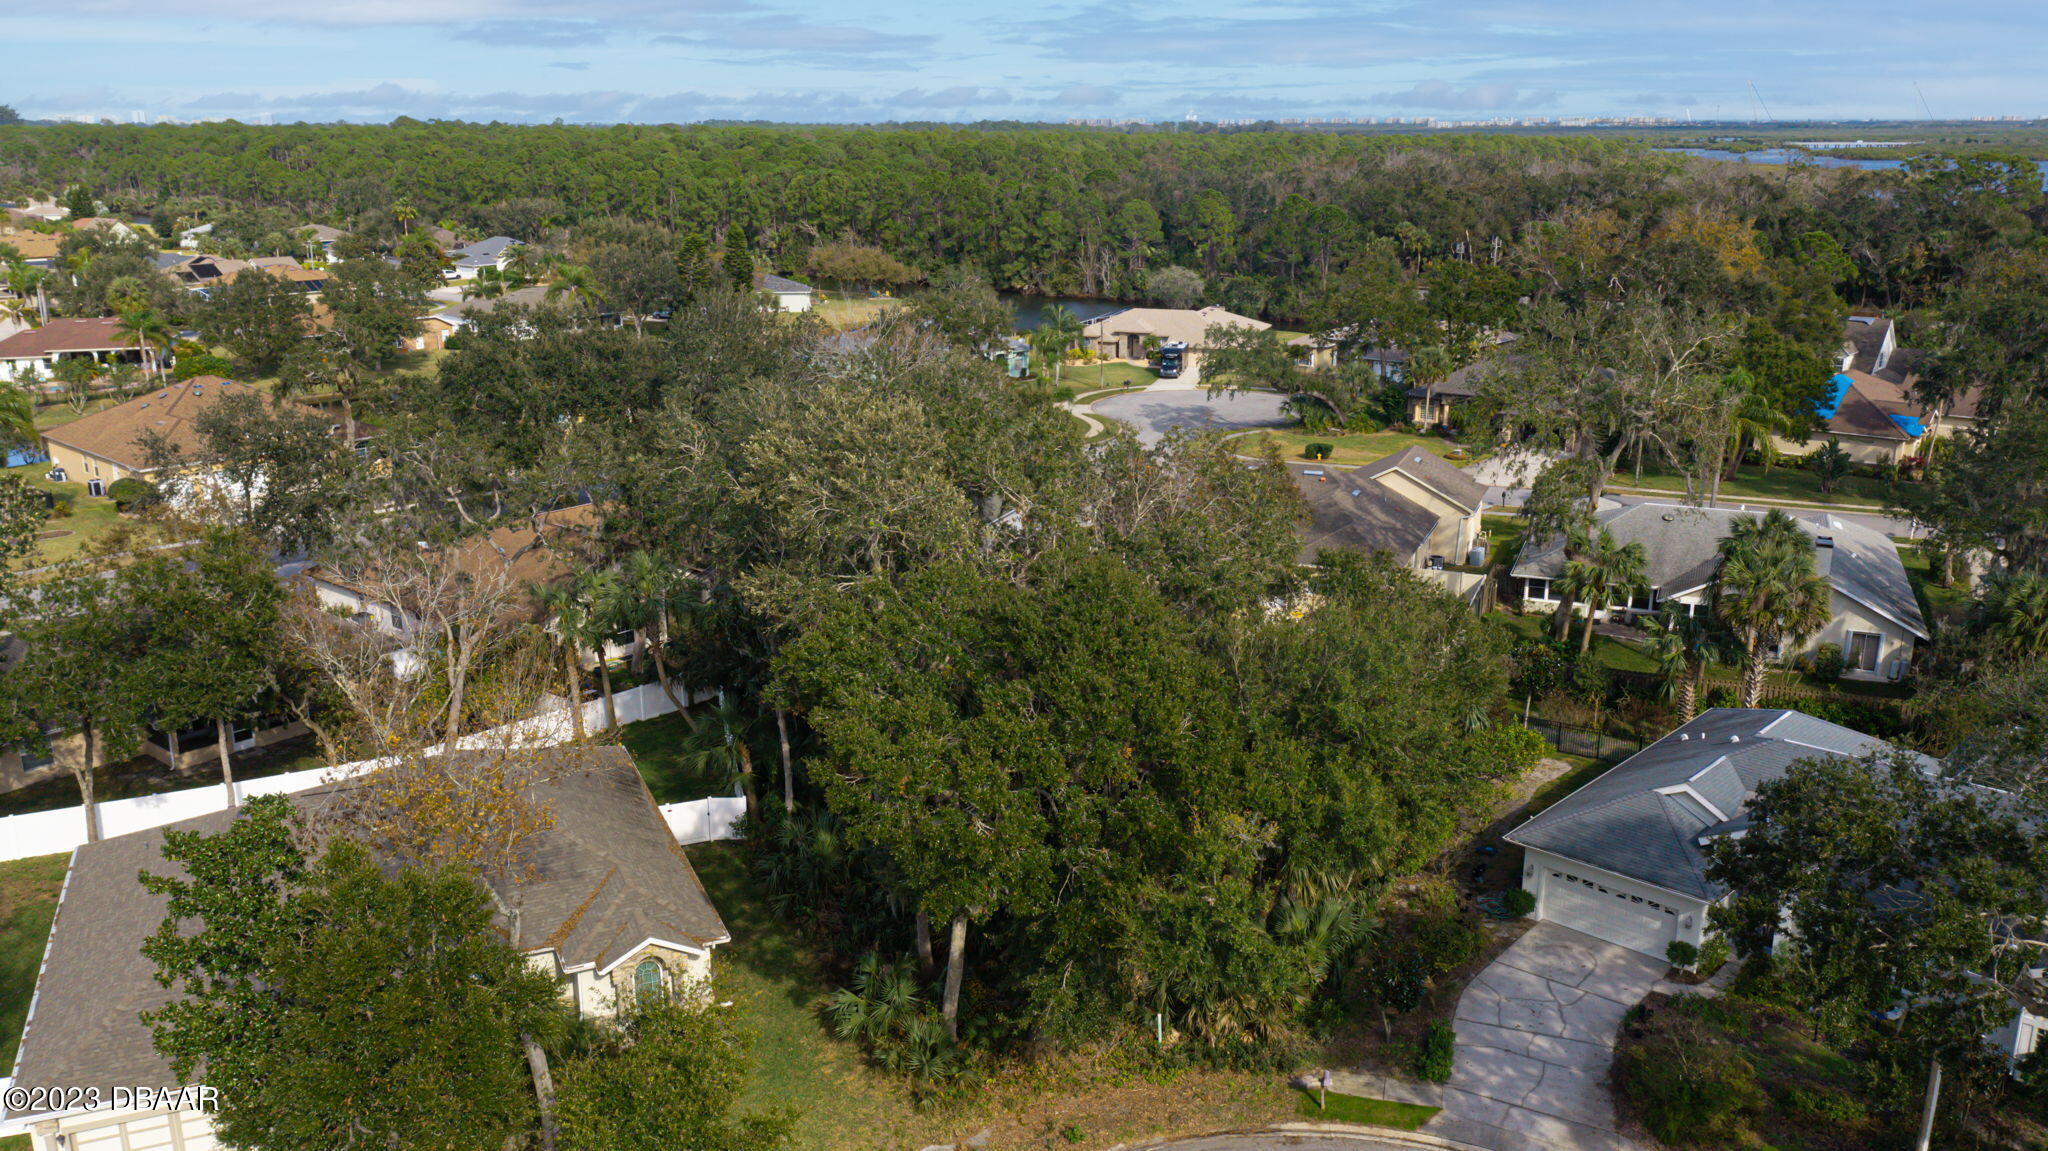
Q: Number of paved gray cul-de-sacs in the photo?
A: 1